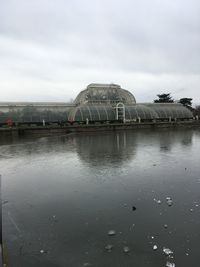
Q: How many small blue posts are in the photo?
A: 0